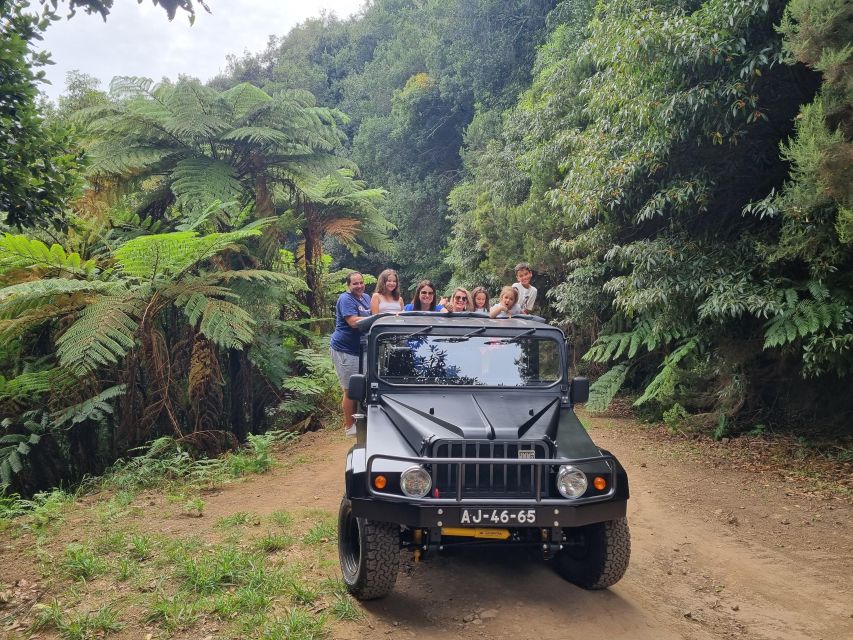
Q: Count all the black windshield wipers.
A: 3